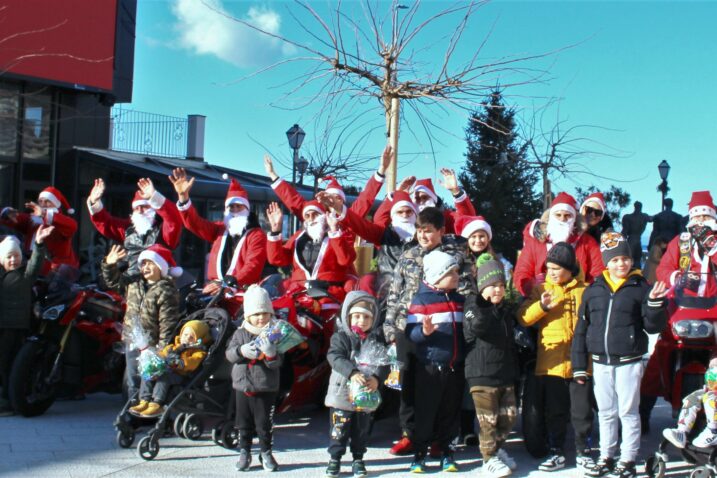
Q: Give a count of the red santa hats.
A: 12